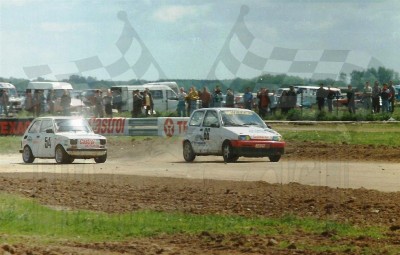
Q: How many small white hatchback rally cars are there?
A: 2